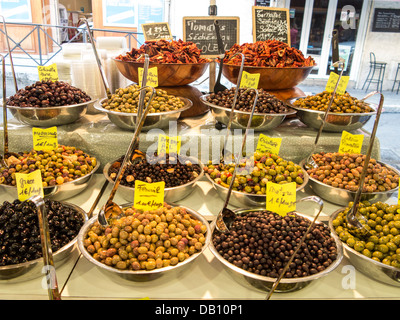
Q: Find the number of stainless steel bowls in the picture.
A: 12